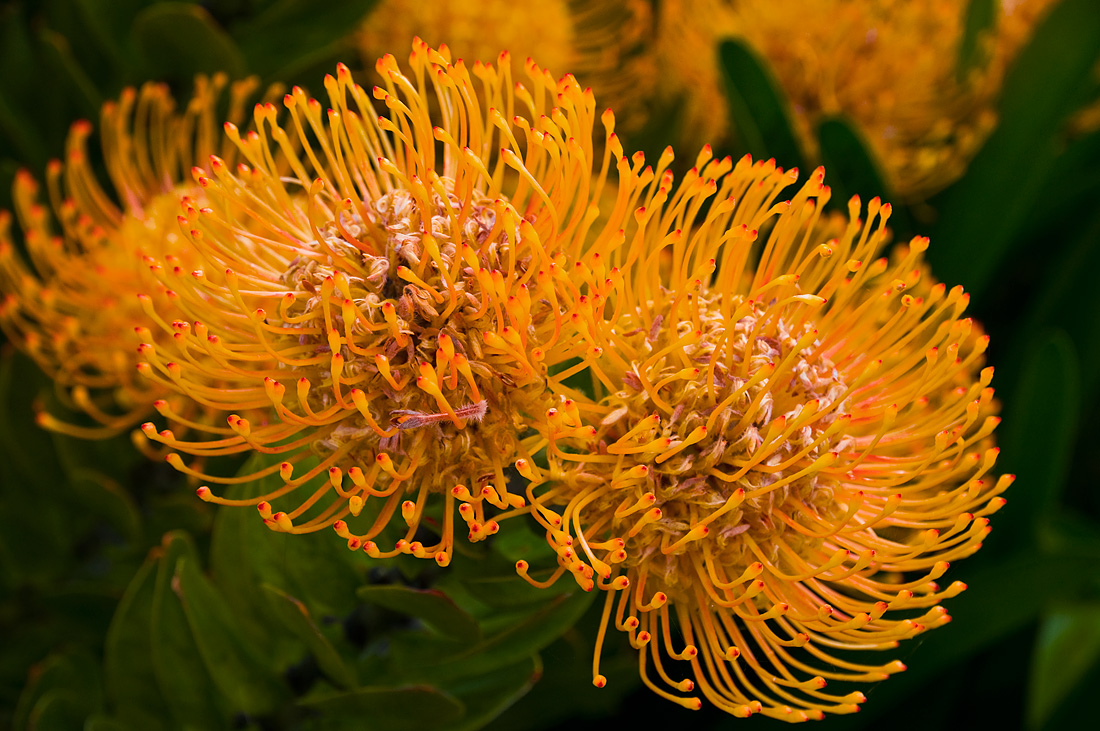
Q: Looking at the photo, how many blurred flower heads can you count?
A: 3